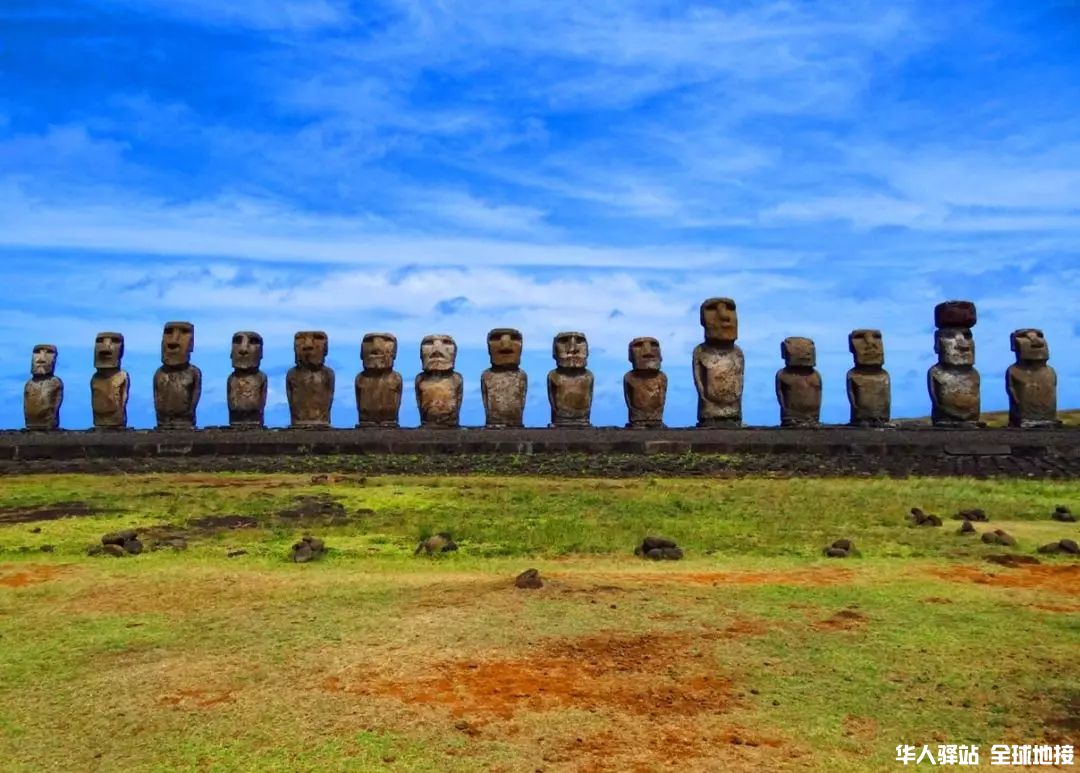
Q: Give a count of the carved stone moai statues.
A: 15